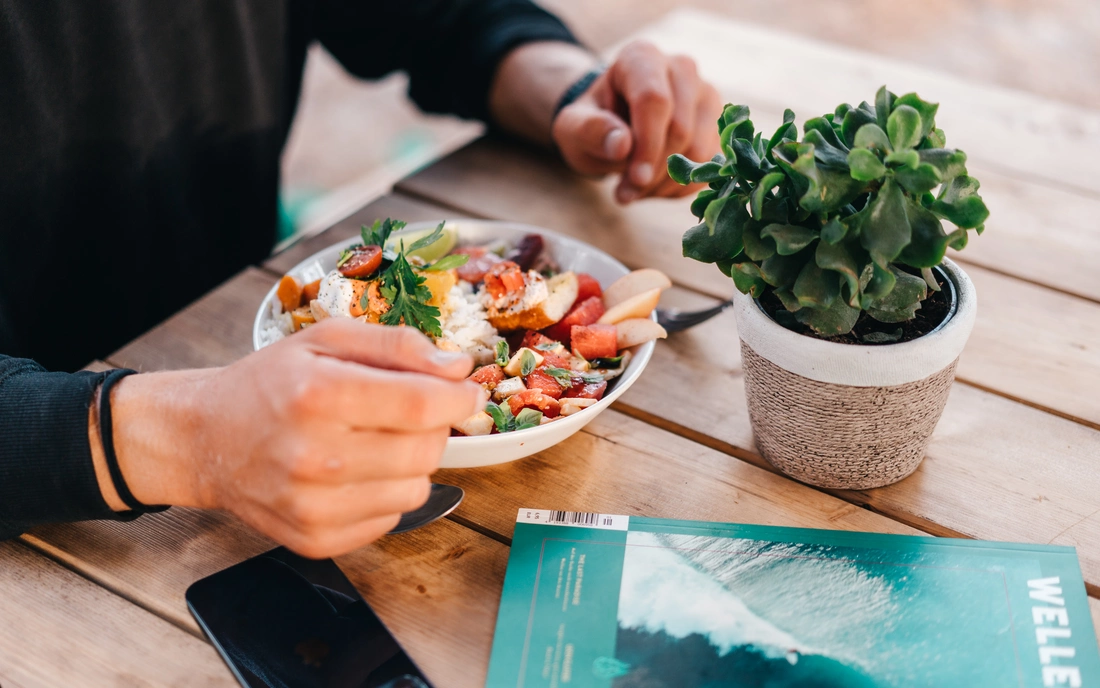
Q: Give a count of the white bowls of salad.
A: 1